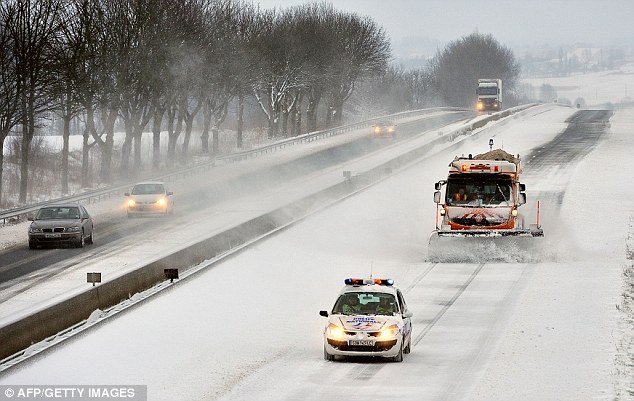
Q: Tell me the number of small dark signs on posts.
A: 2